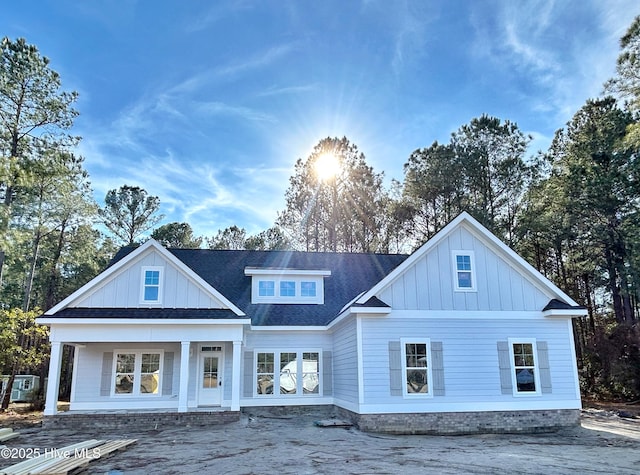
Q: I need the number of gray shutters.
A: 8